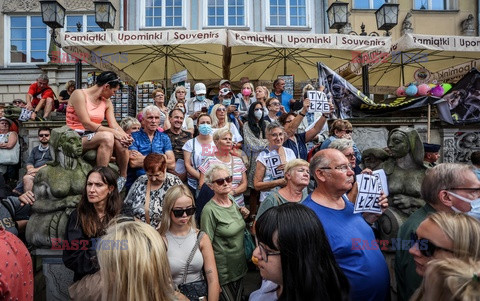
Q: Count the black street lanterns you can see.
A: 4